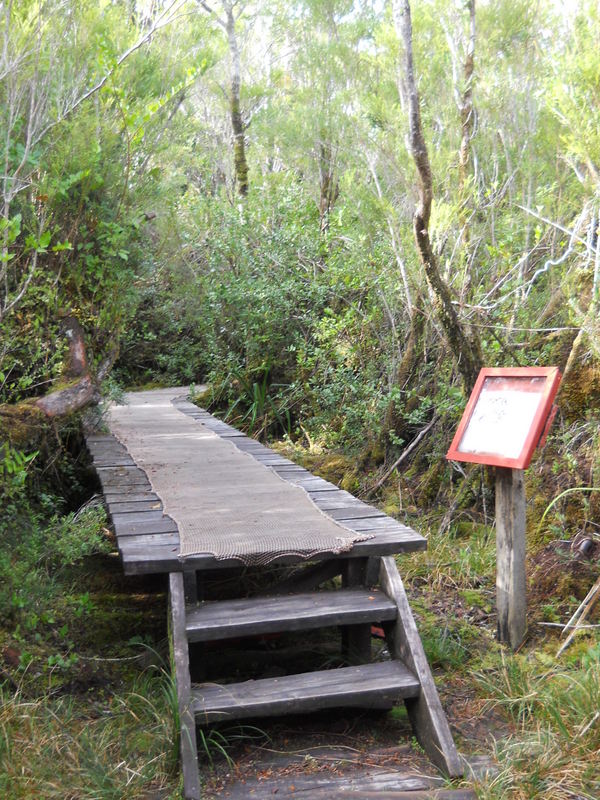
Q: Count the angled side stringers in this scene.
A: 2